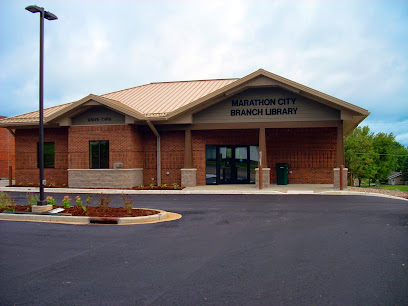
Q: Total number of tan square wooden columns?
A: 3